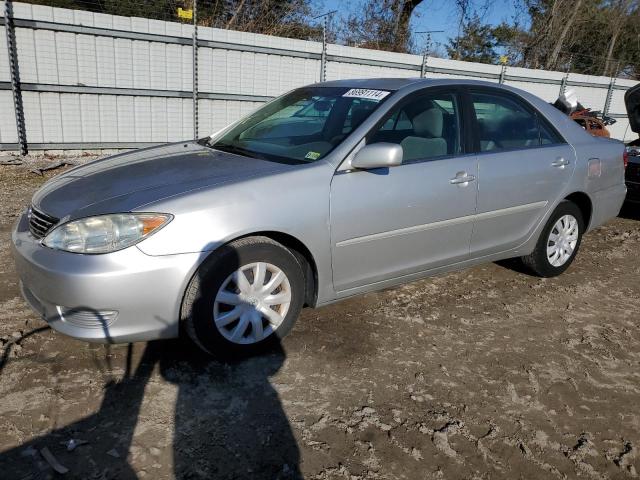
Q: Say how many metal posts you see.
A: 7